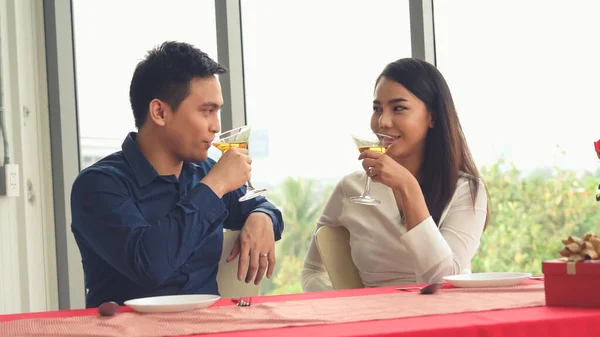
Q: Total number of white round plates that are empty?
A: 2